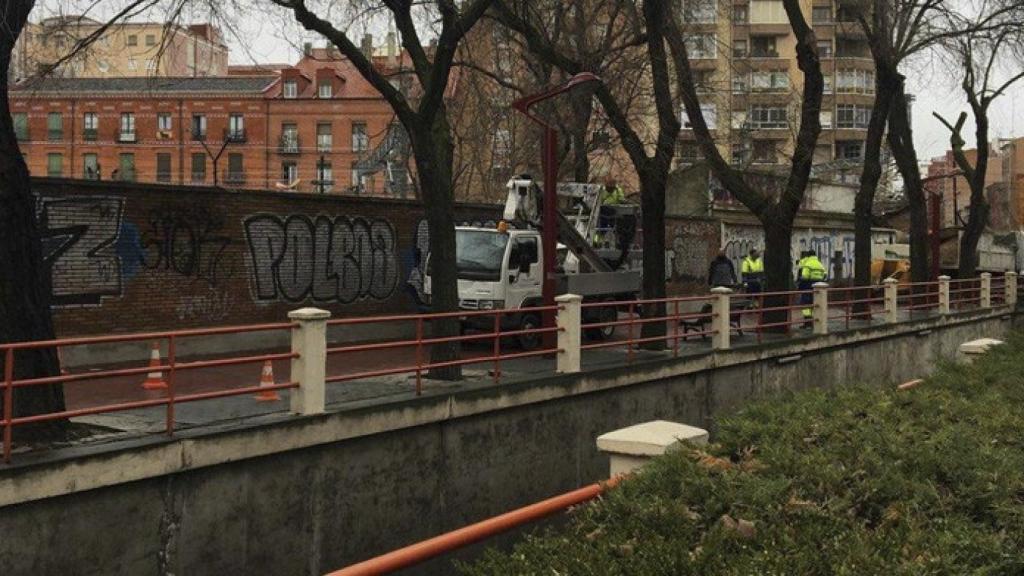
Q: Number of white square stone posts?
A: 10